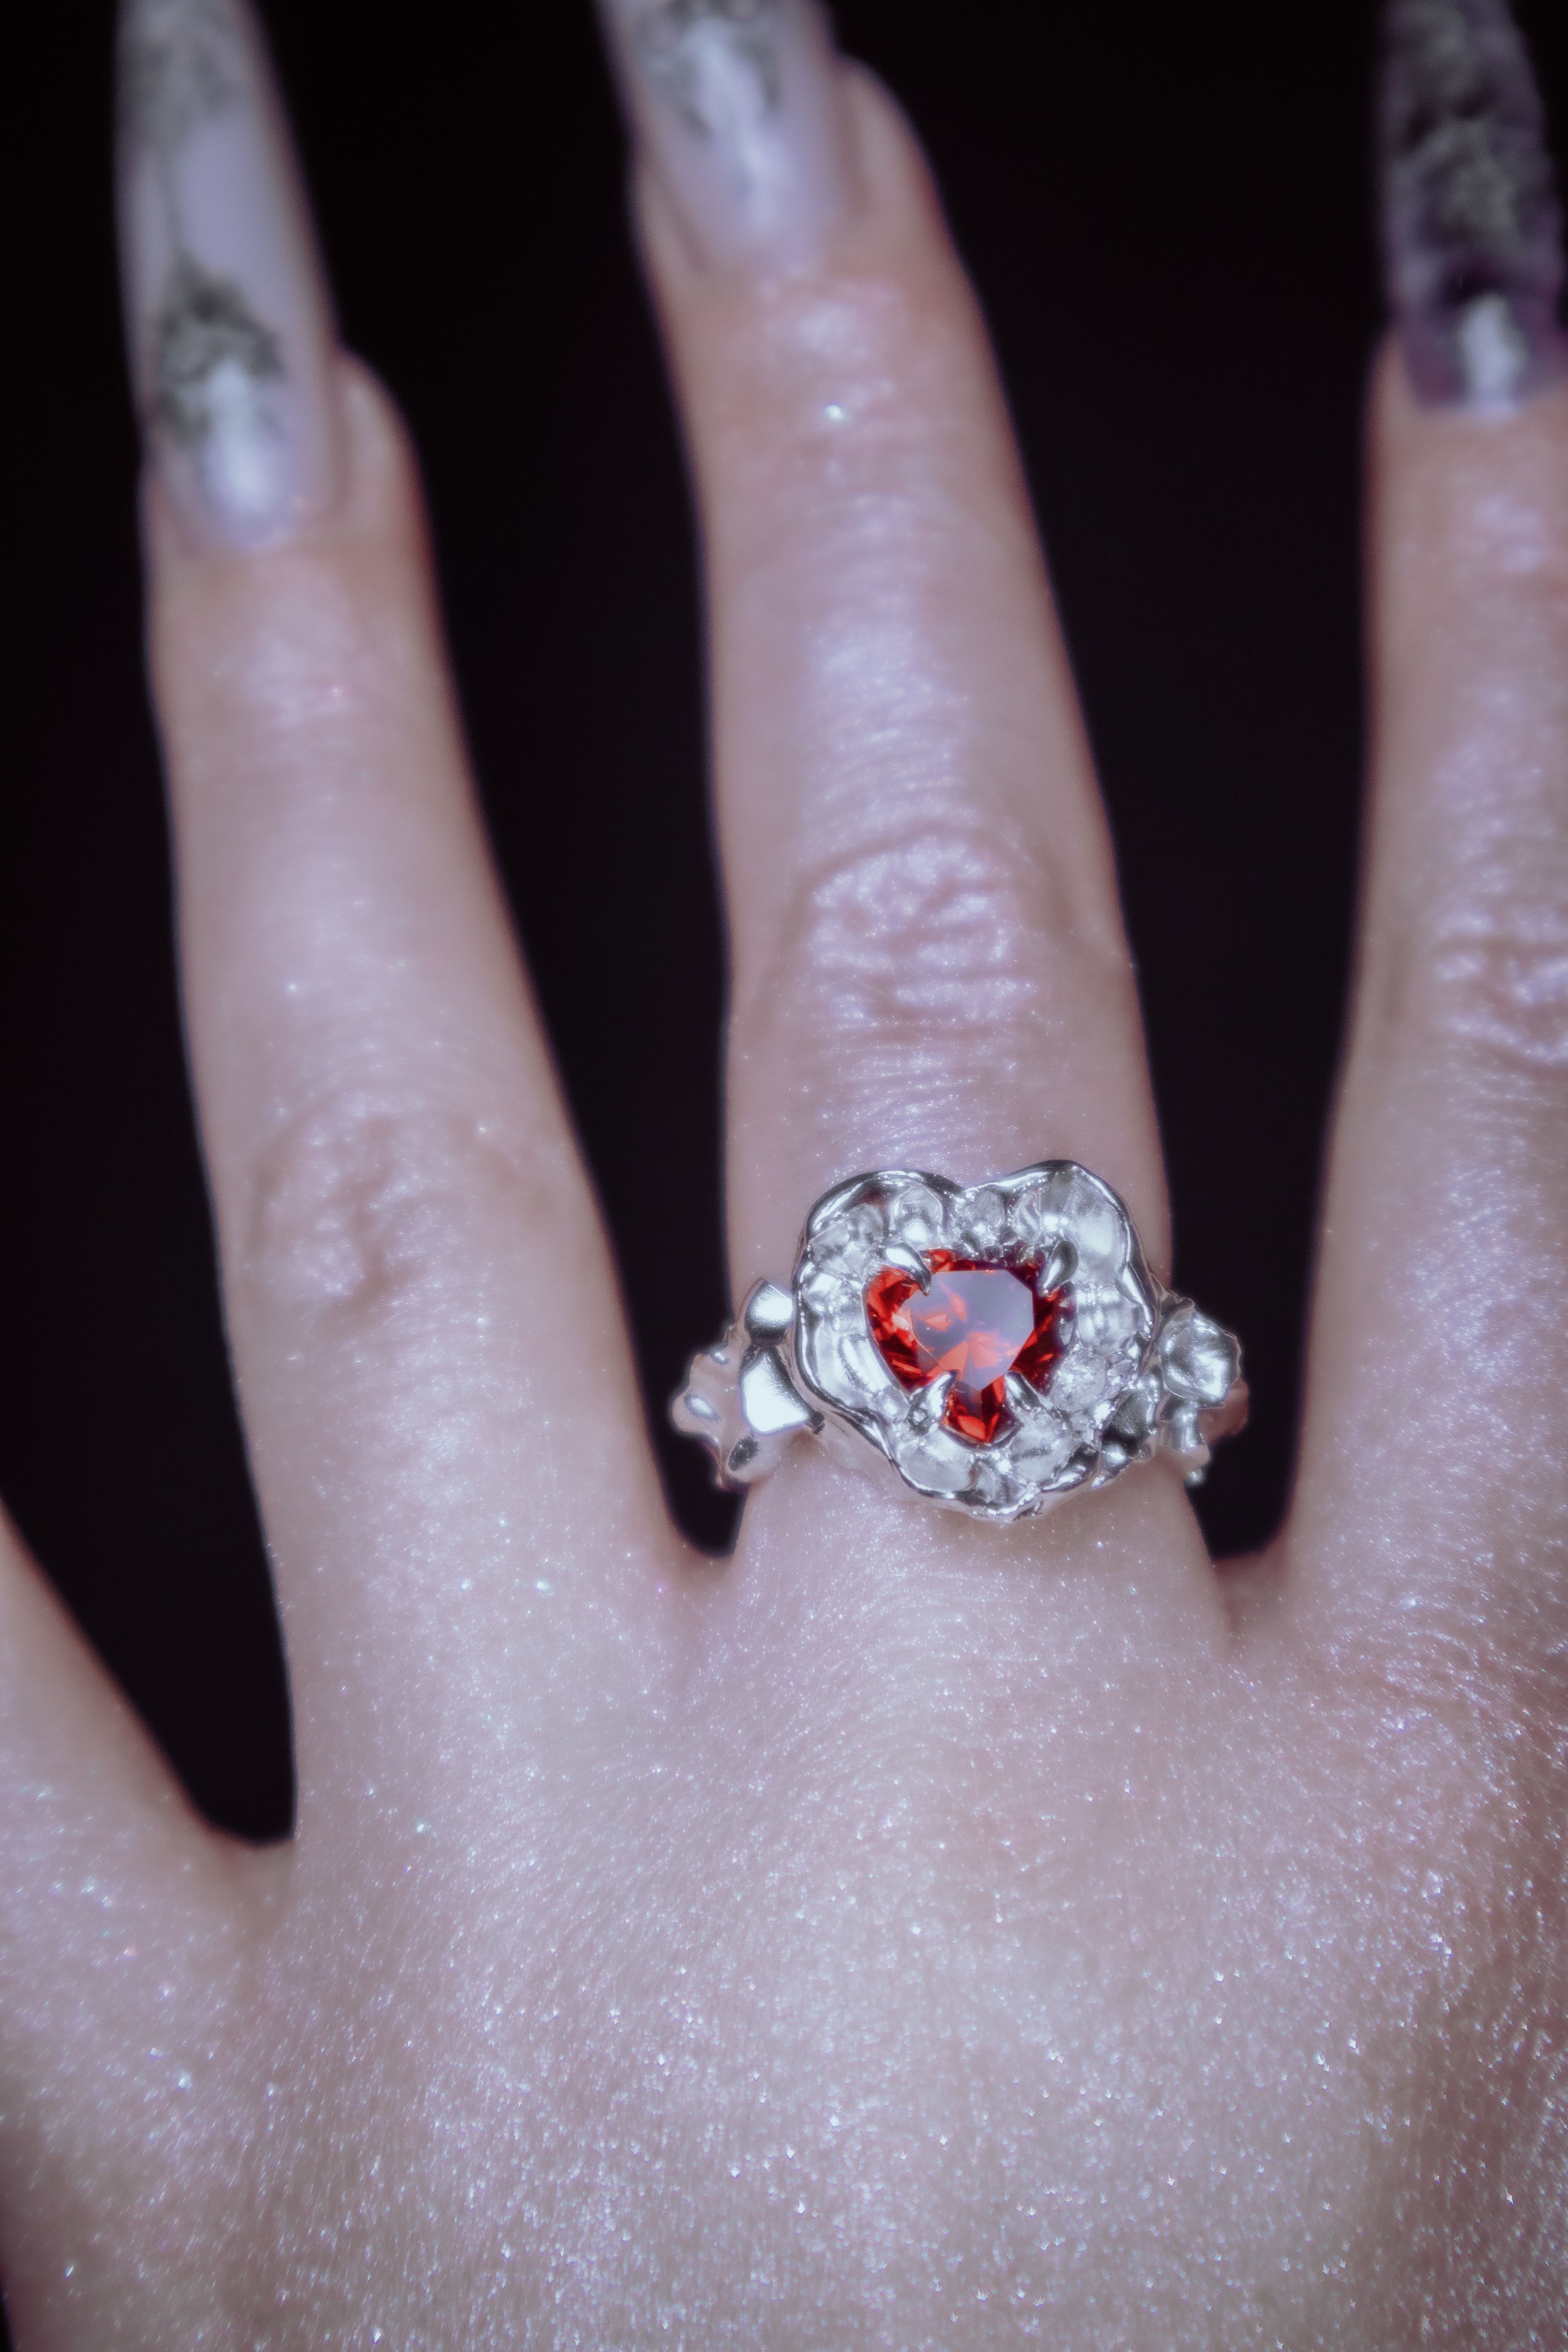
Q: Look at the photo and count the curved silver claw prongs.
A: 4